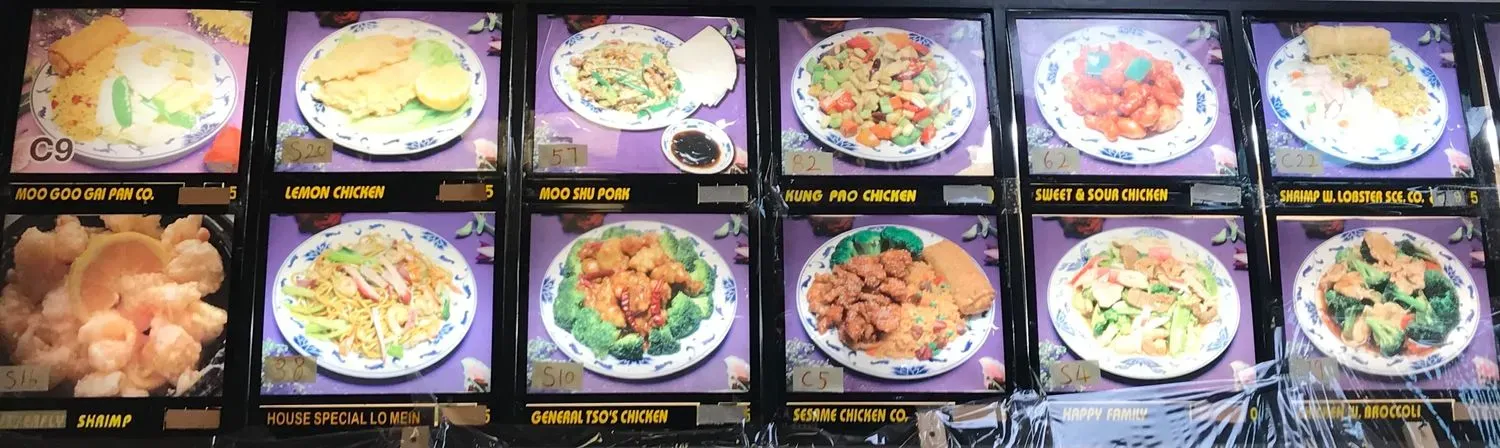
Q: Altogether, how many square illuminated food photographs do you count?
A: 12